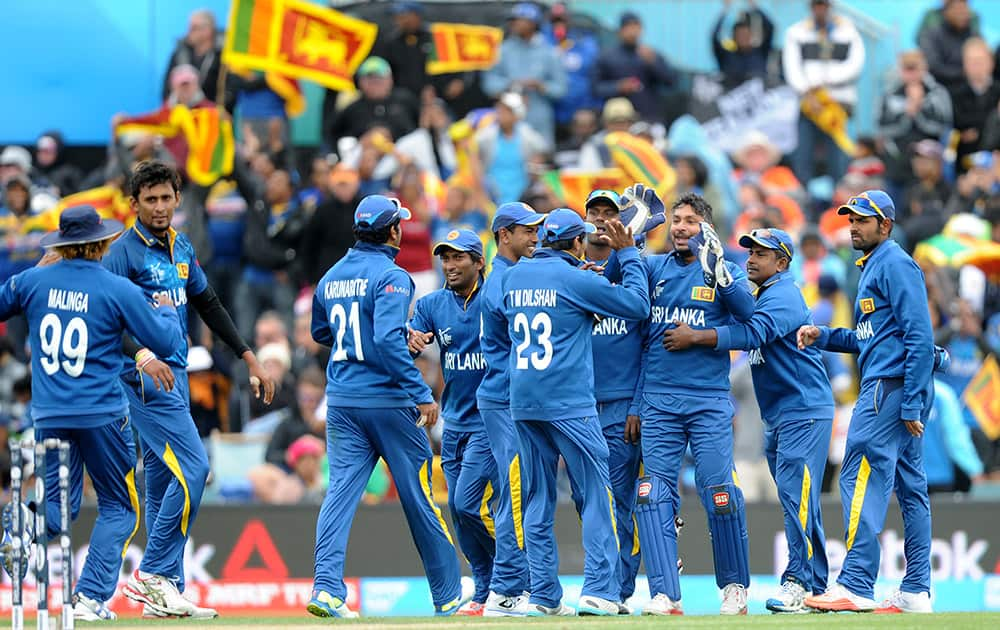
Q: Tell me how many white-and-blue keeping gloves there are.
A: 2